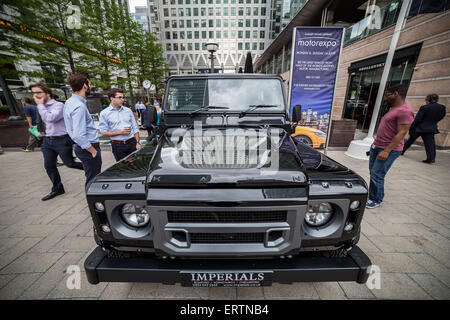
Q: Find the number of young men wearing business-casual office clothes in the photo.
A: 3